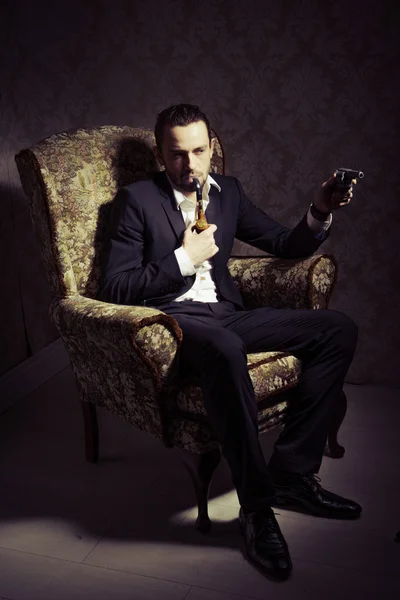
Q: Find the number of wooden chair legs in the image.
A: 3